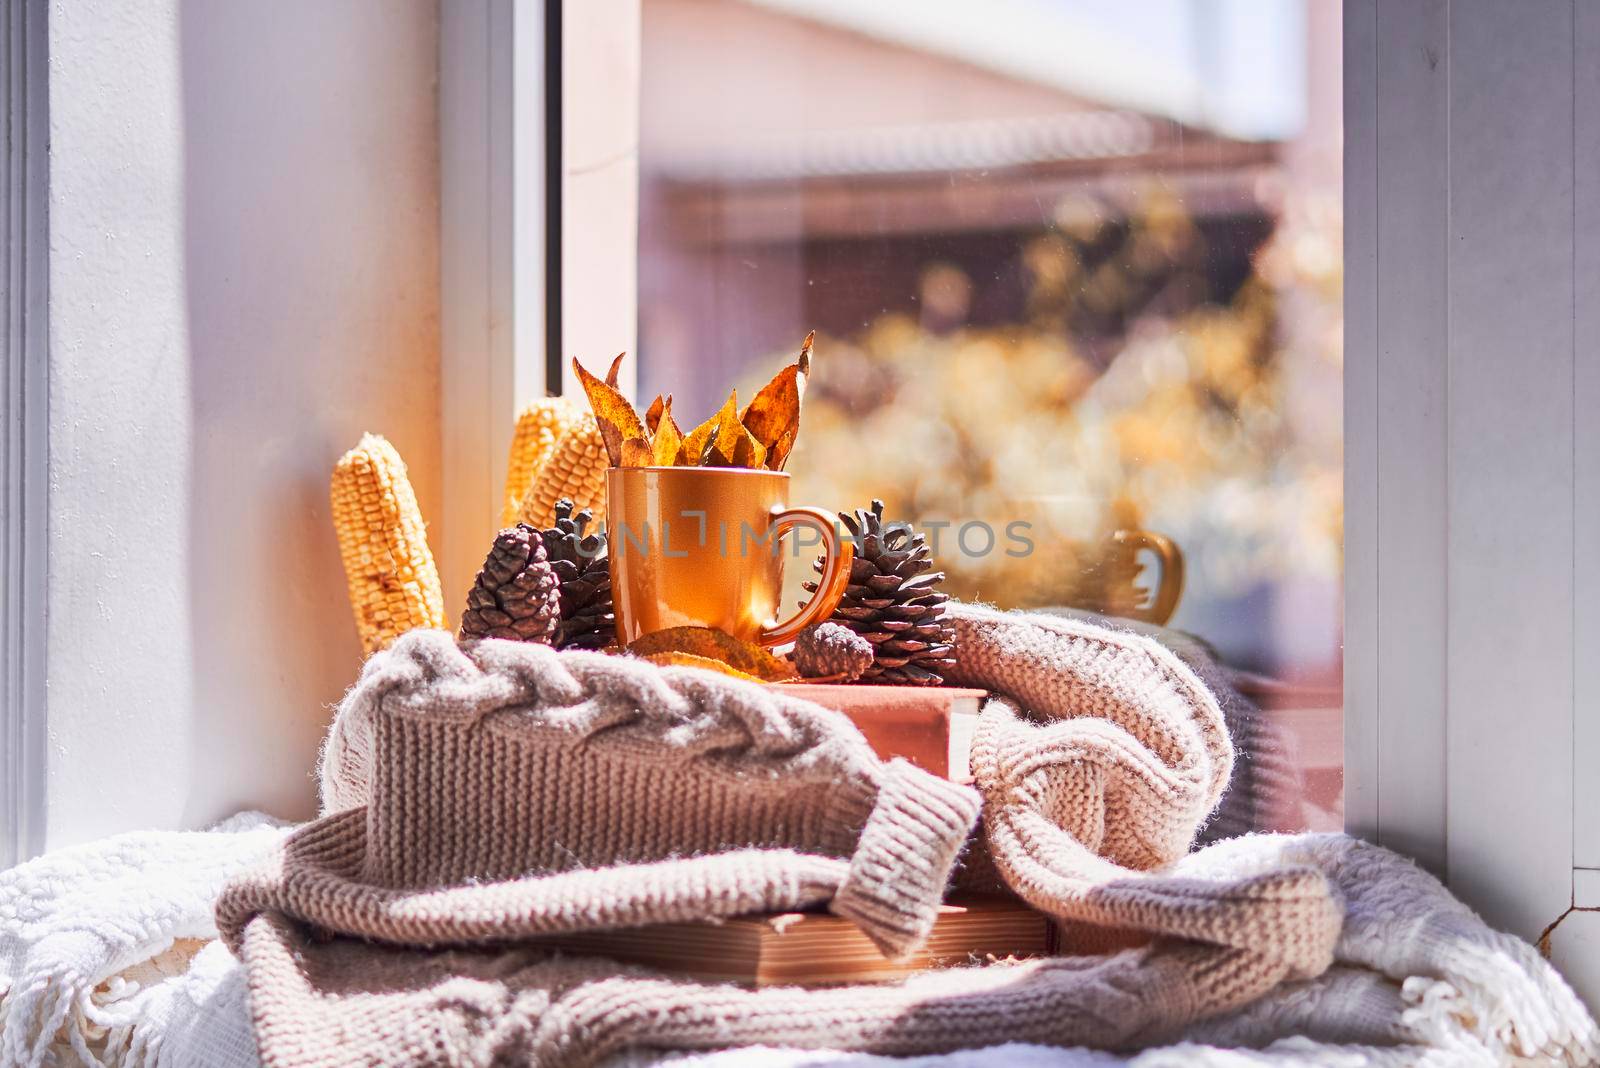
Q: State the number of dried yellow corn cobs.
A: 3